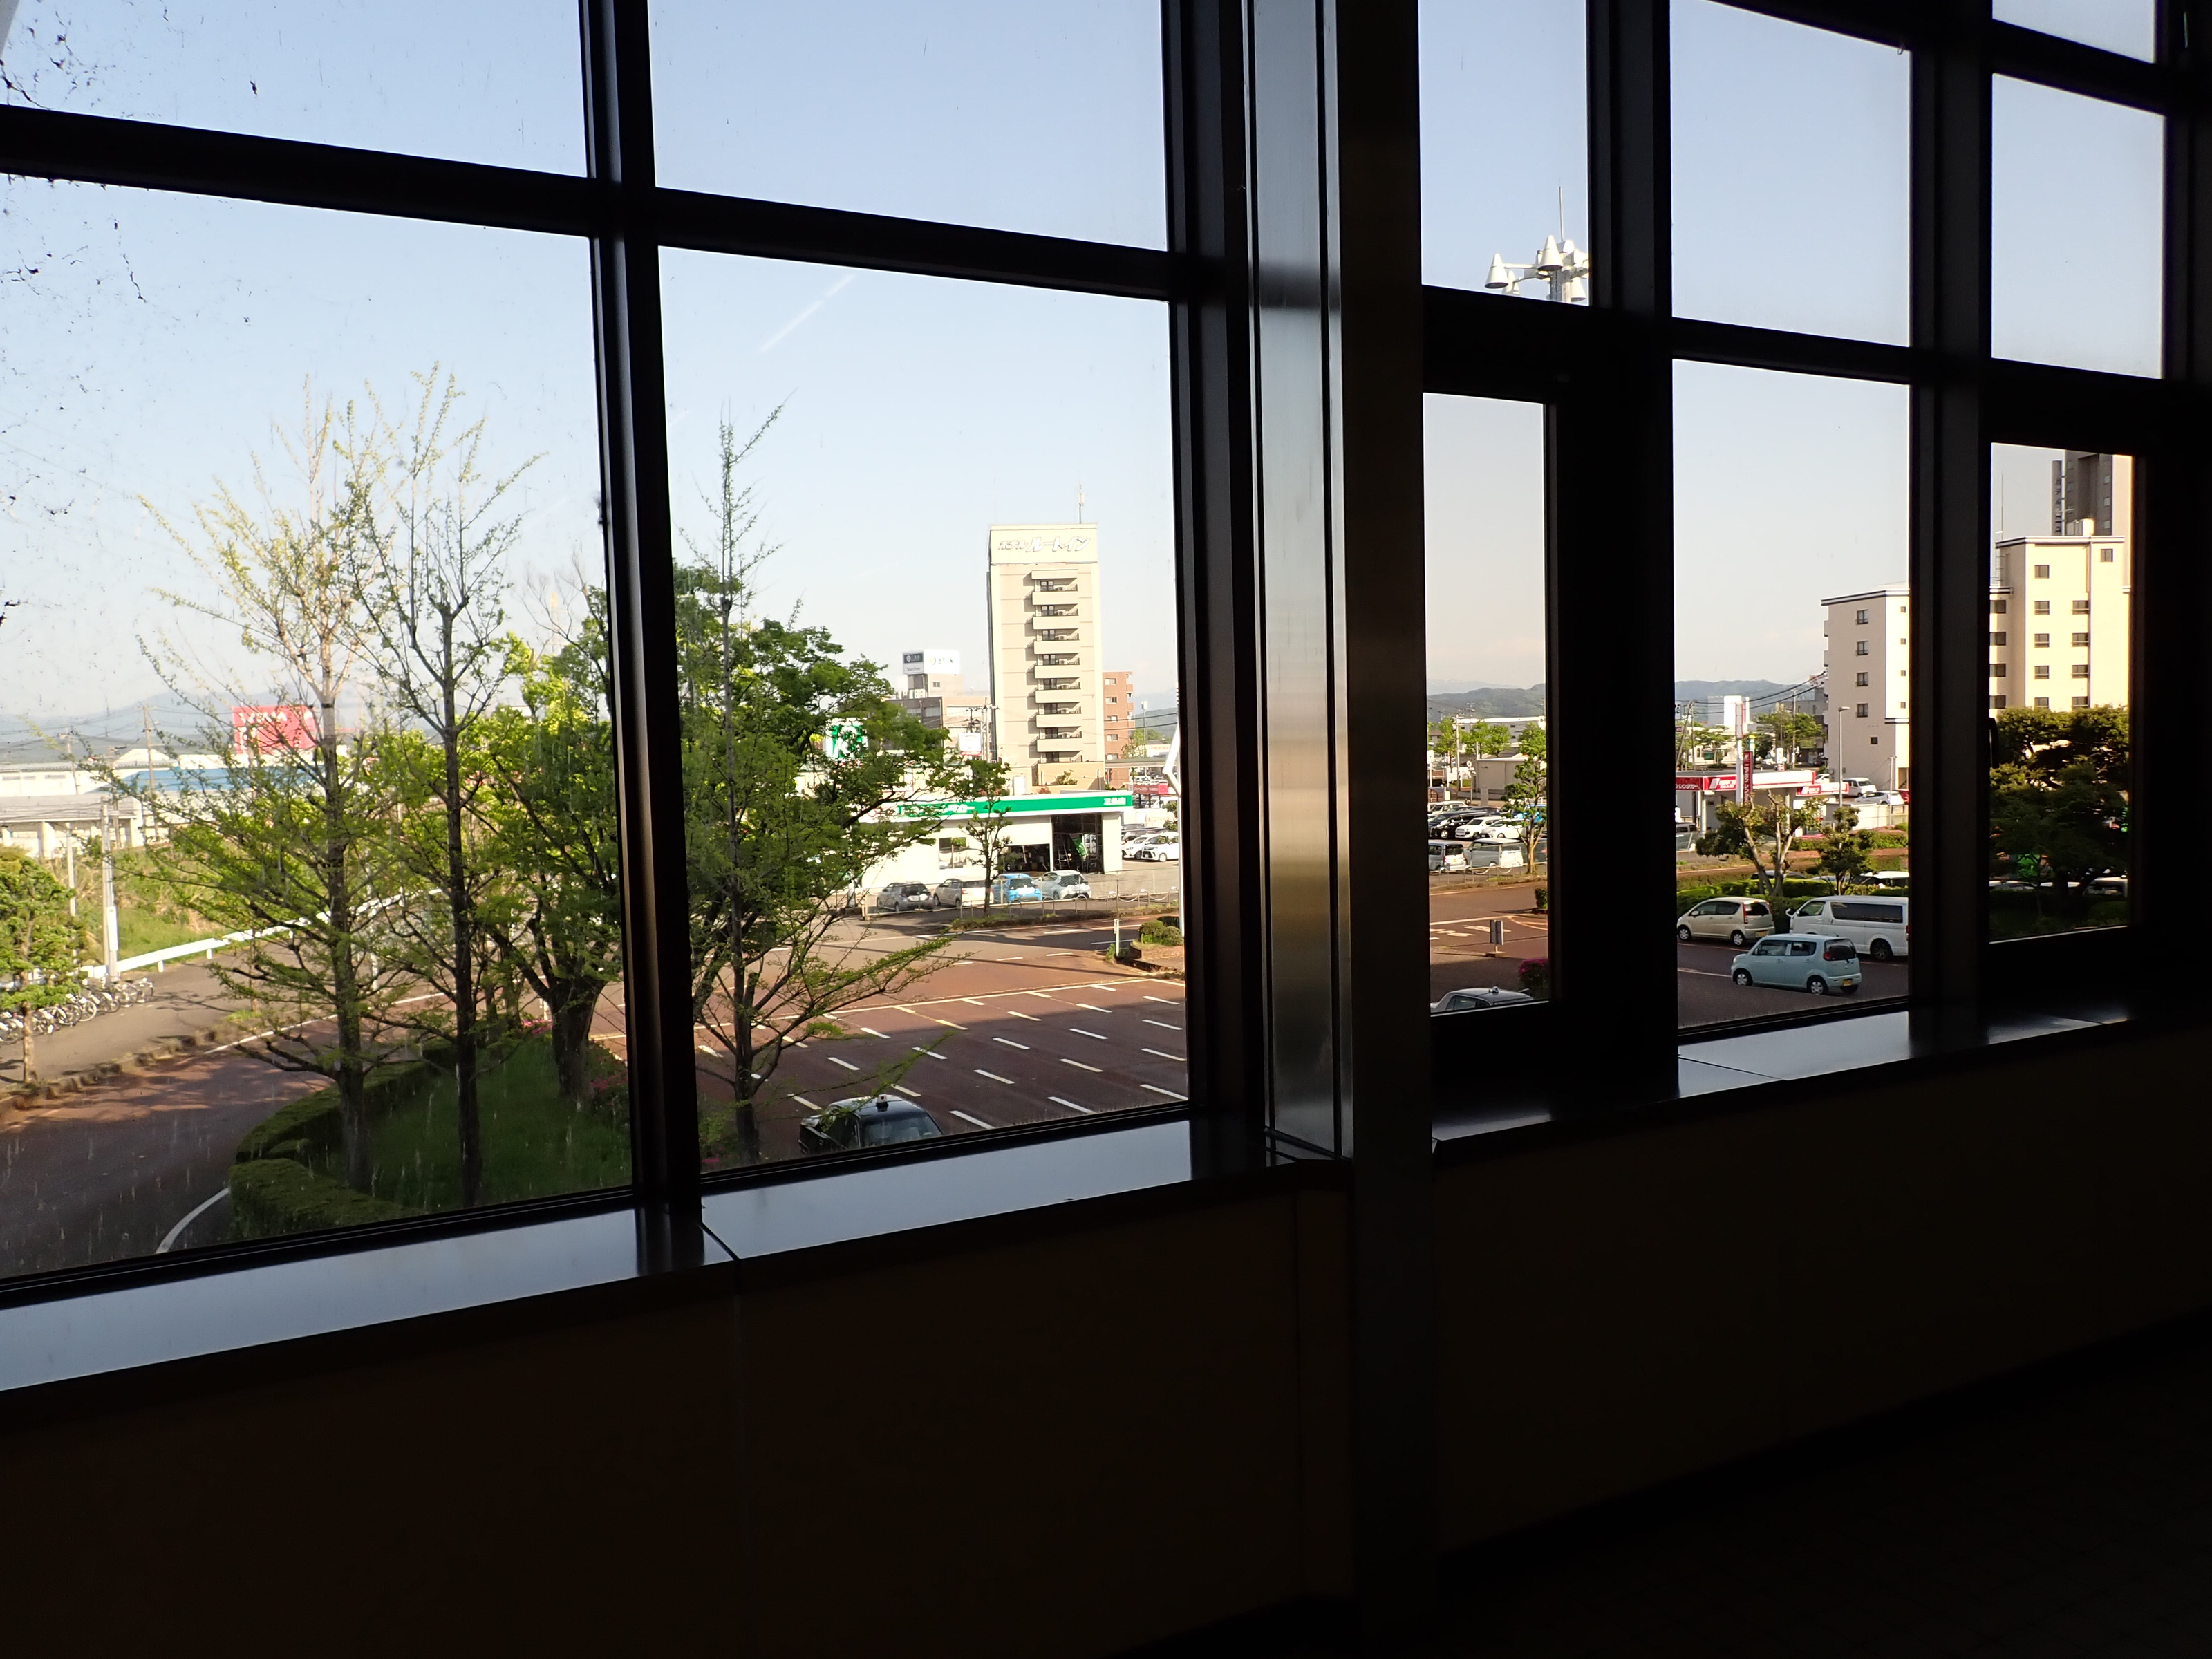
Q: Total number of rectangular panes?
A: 11